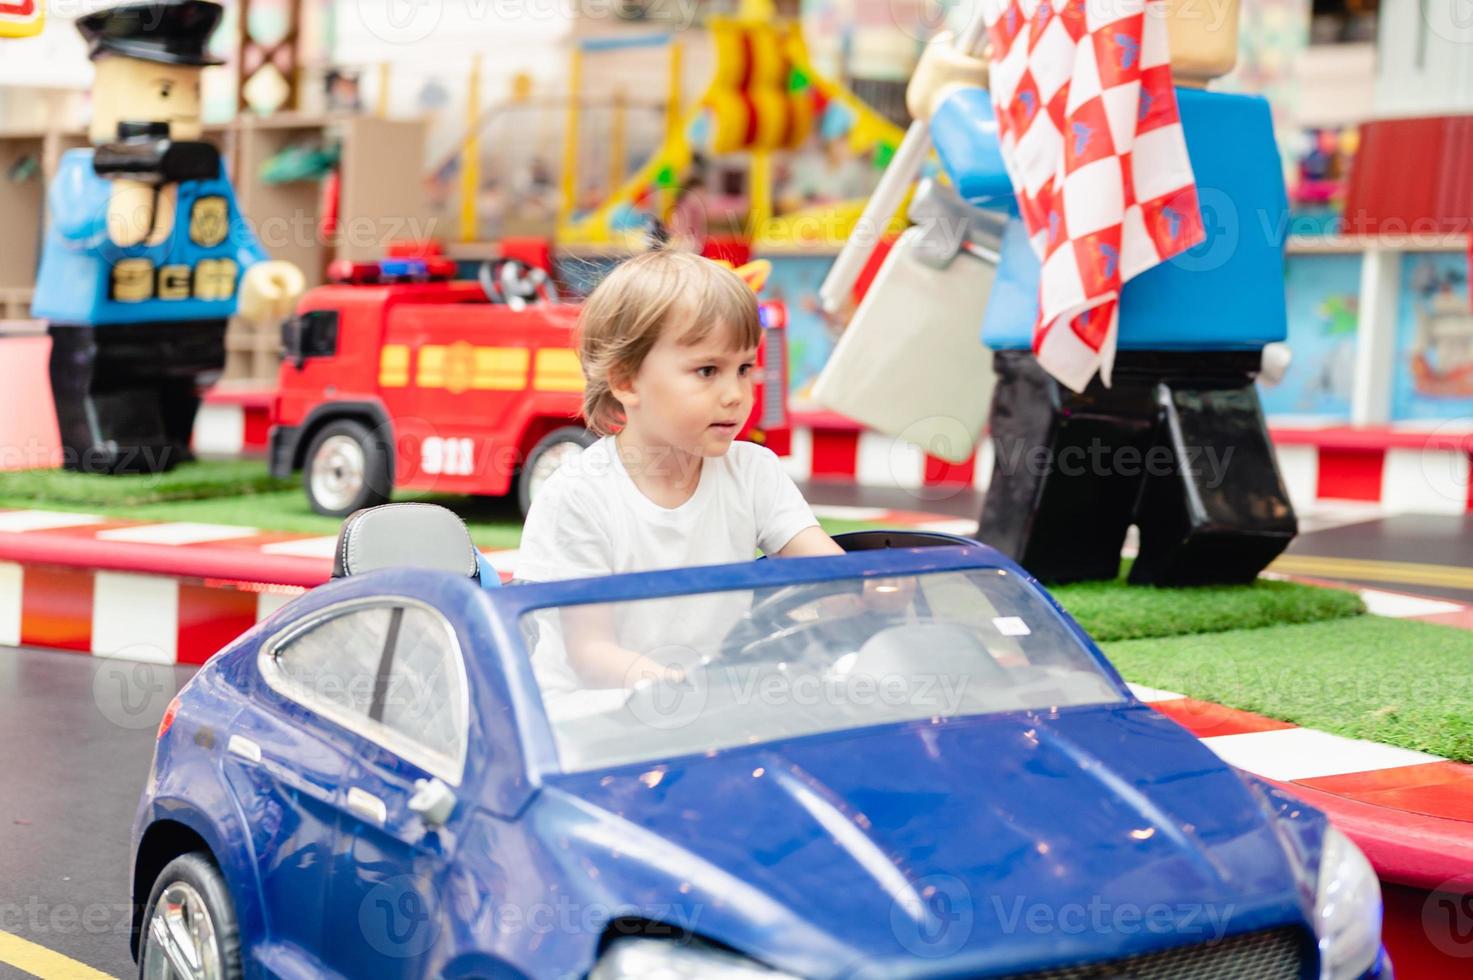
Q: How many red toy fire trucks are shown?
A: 1